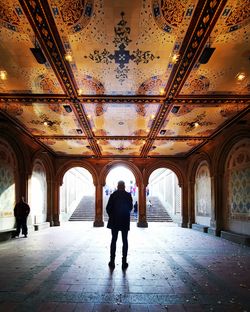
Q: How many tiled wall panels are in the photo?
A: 4